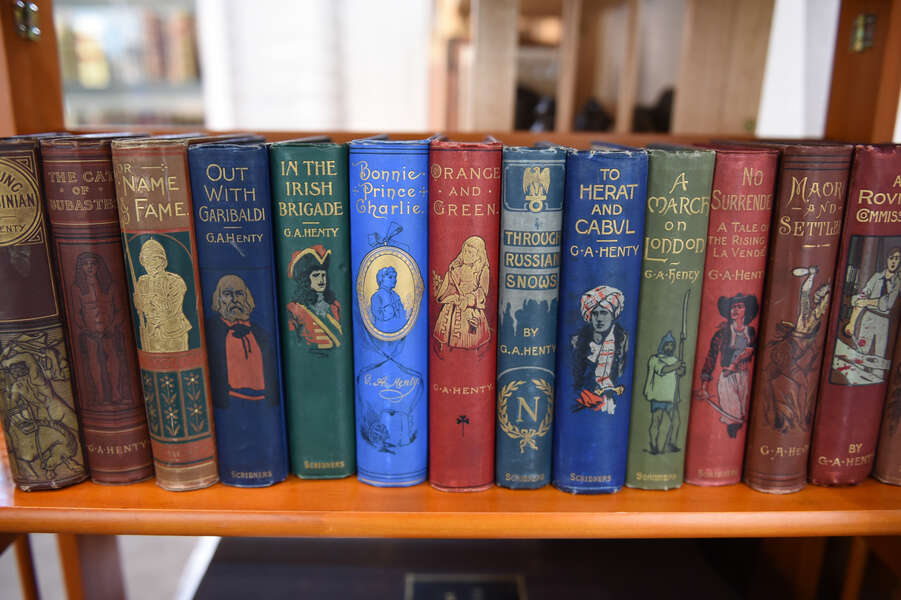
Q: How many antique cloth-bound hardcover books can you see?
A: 14